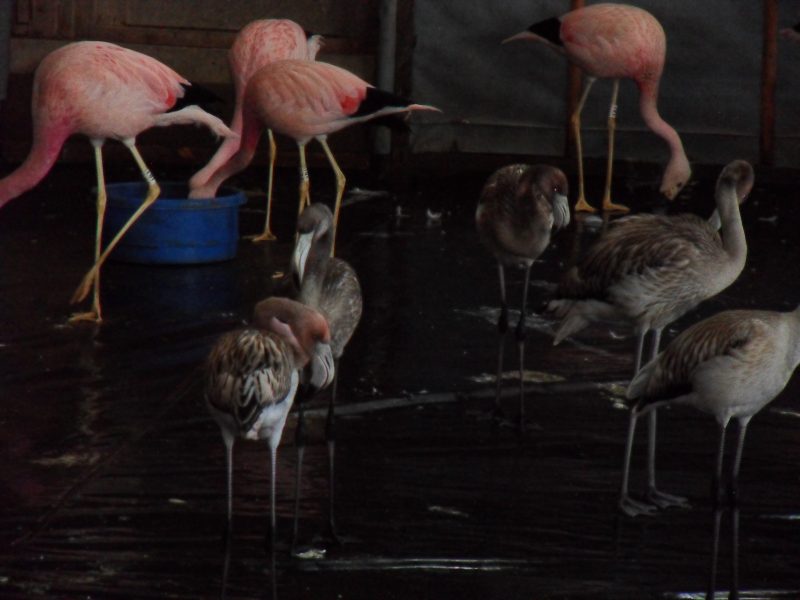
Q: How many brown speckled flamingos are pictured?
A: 5